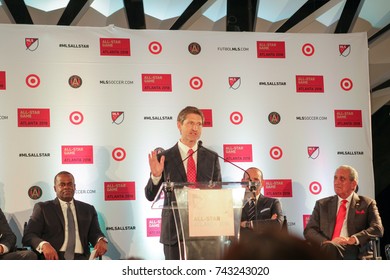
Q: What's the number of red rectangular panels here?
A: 14